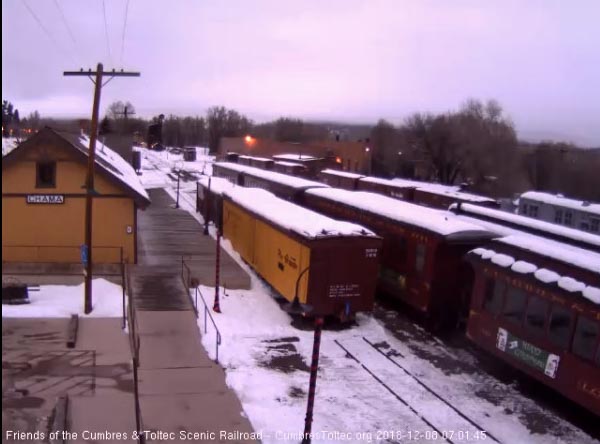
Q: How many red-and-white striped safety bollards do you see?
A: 0